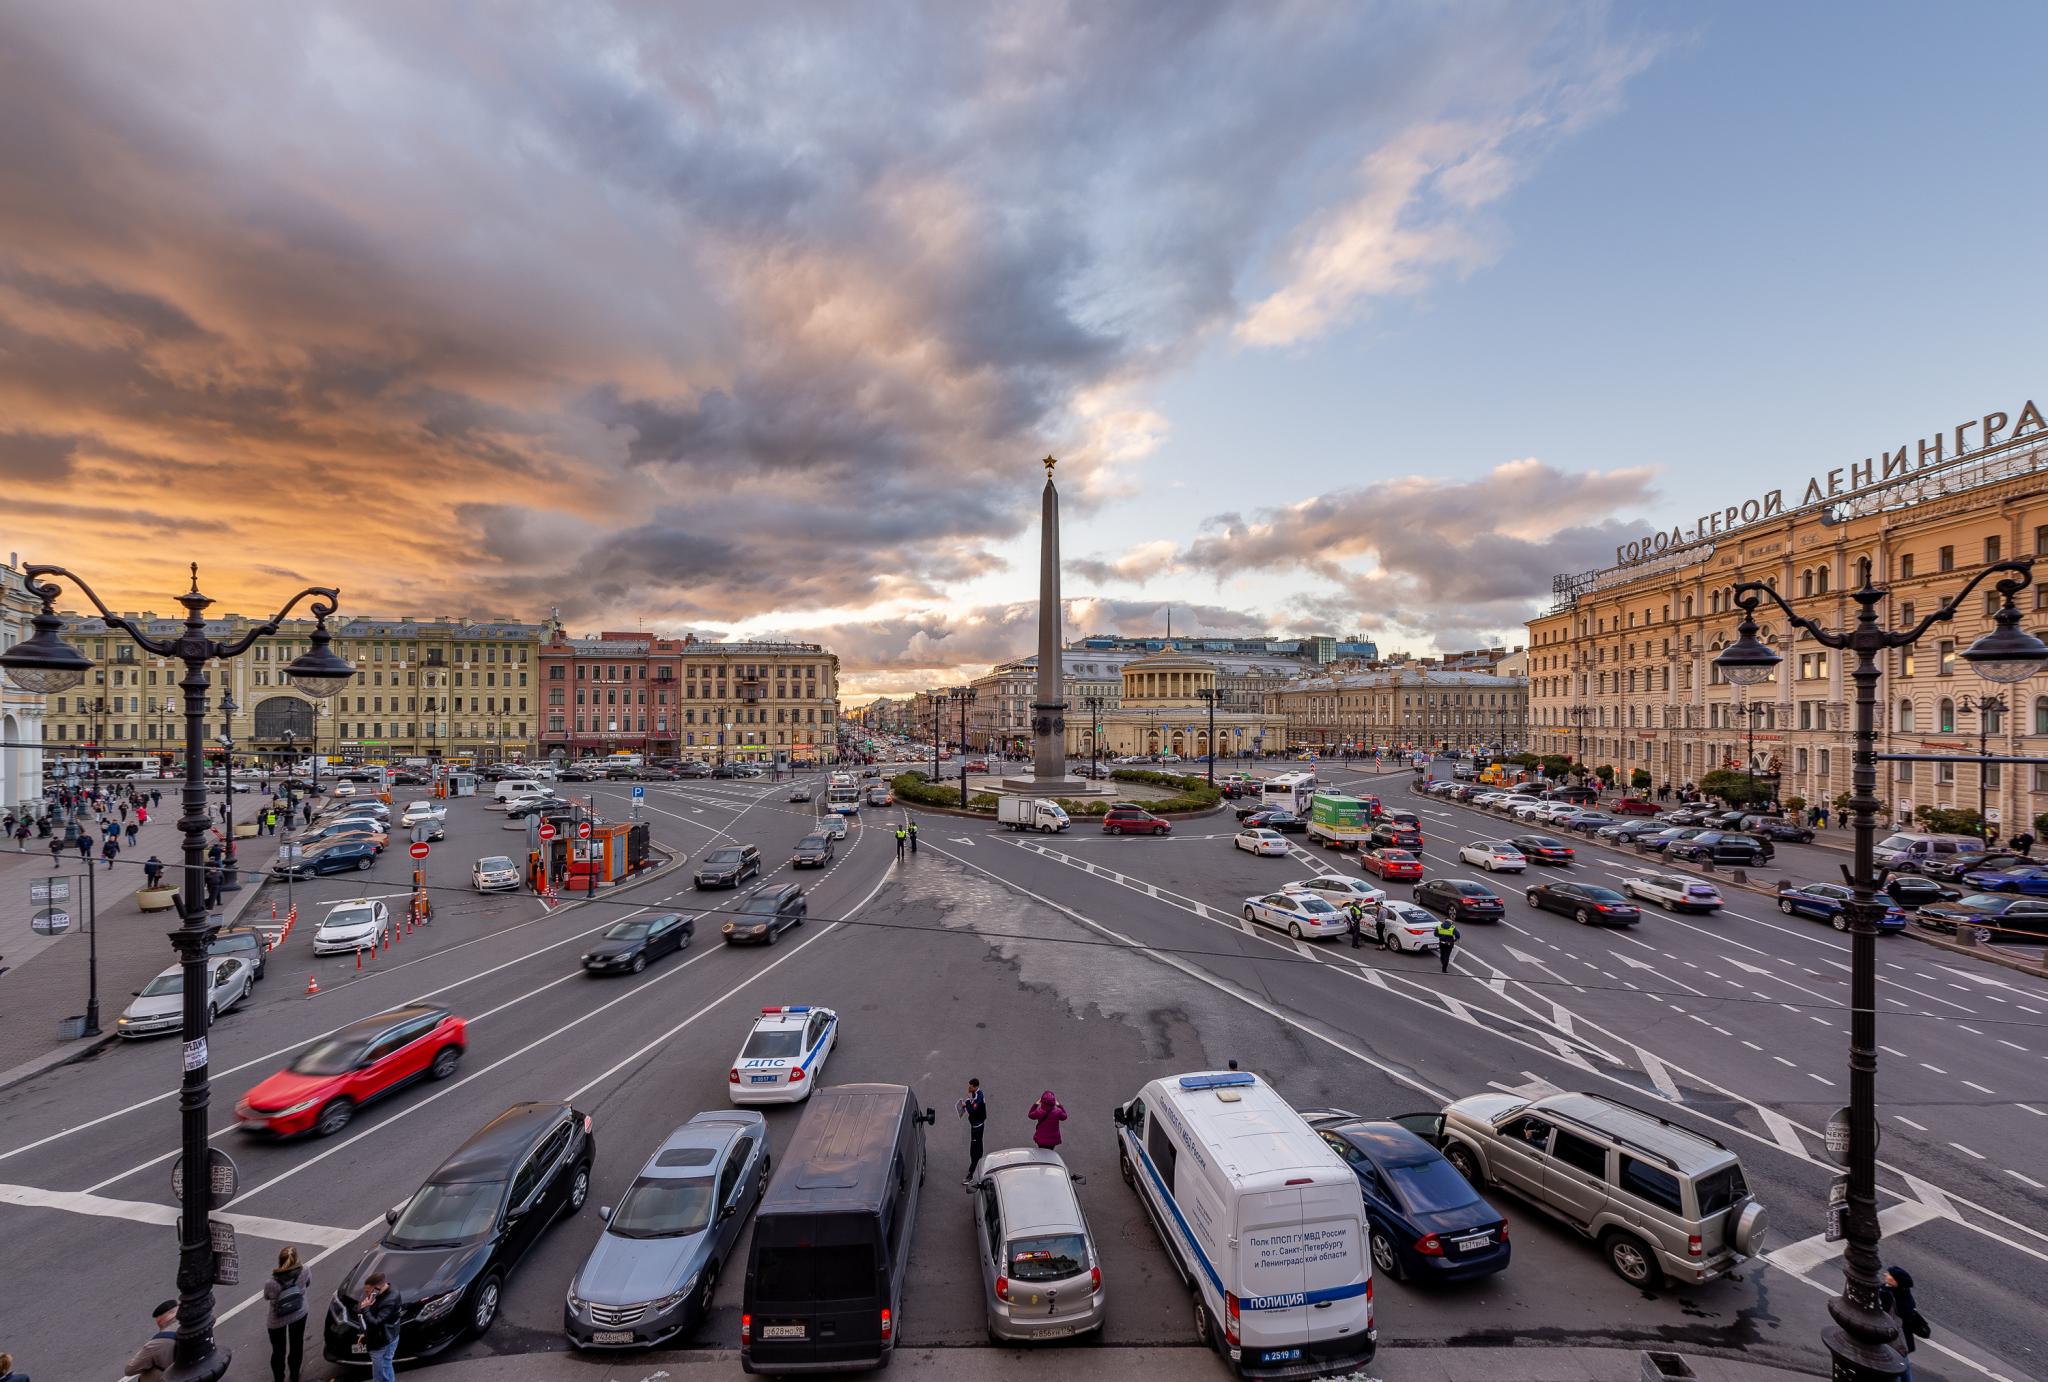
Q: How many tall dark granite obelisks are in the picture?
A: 1